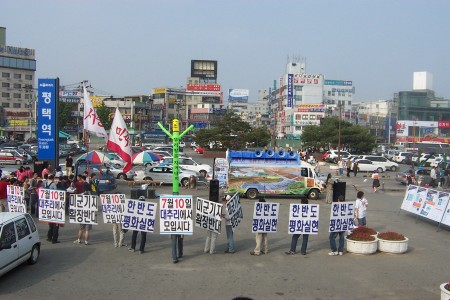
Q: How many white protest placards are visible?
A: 11